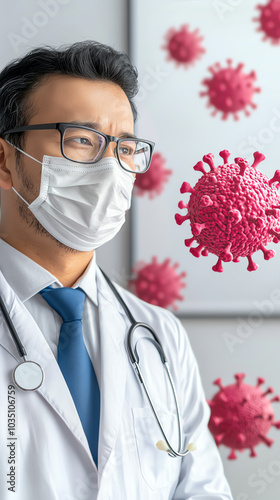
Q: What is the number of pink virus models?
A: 7